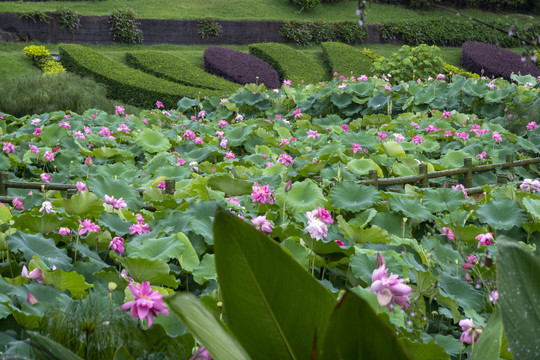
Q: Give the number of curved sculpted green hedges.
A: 4